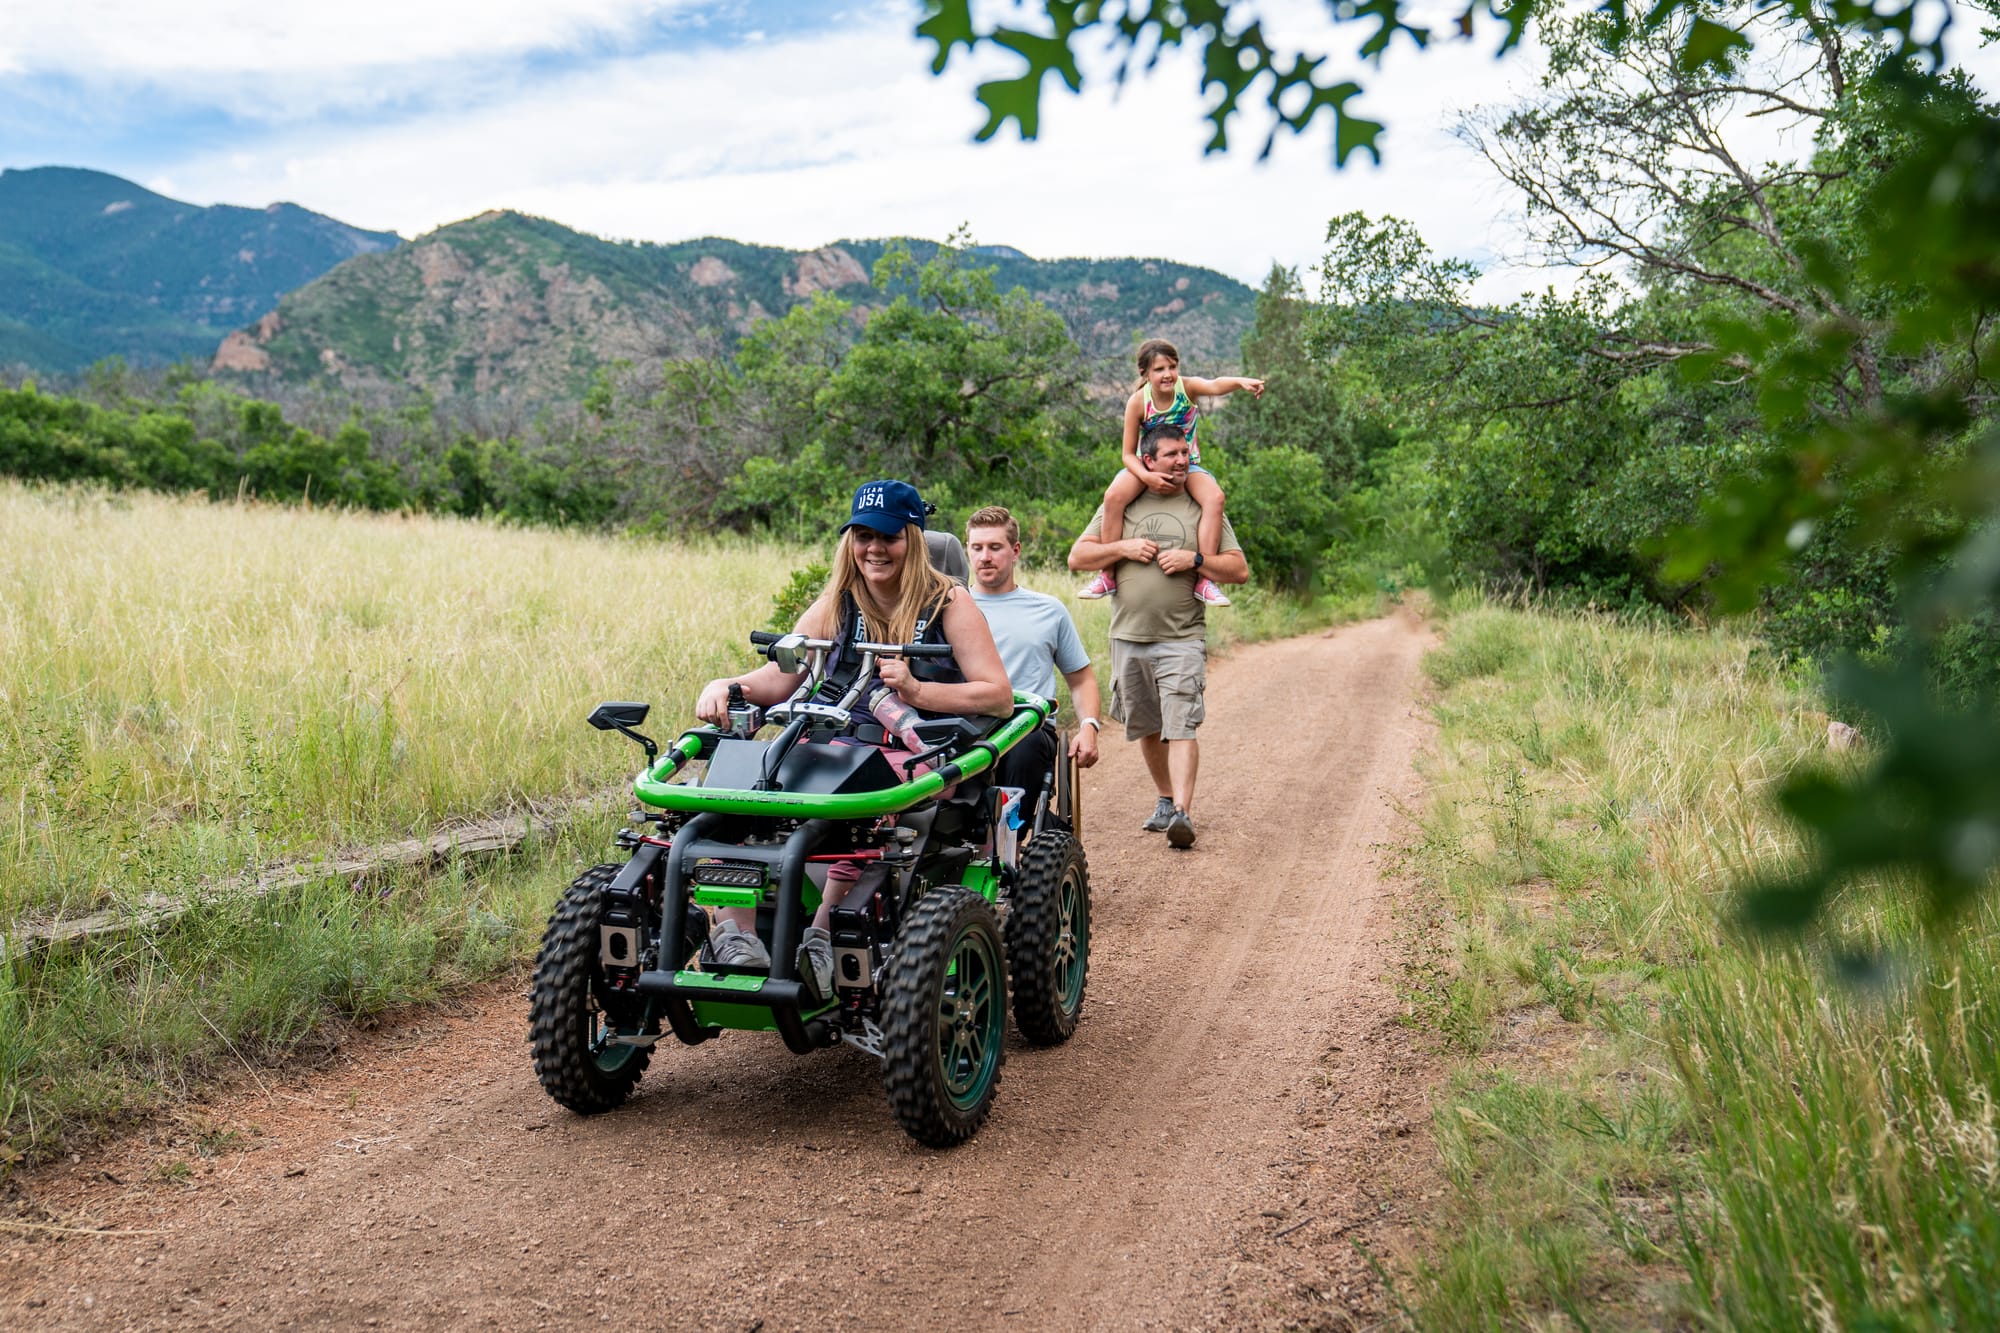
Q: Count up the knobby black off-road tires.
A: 3